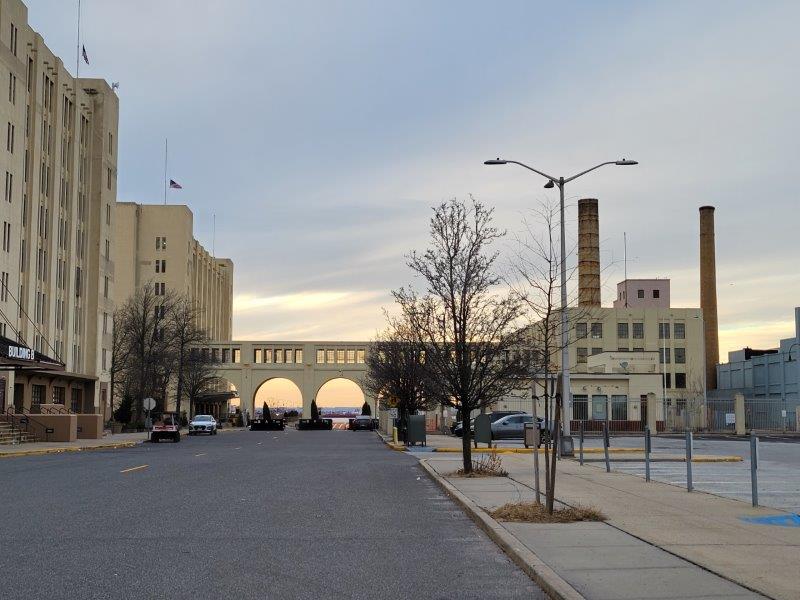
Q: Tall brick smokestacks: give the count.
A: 2